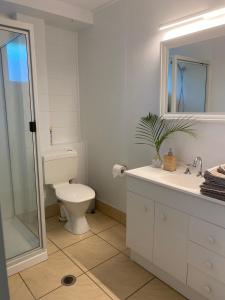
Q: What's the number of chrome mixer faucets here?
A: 1